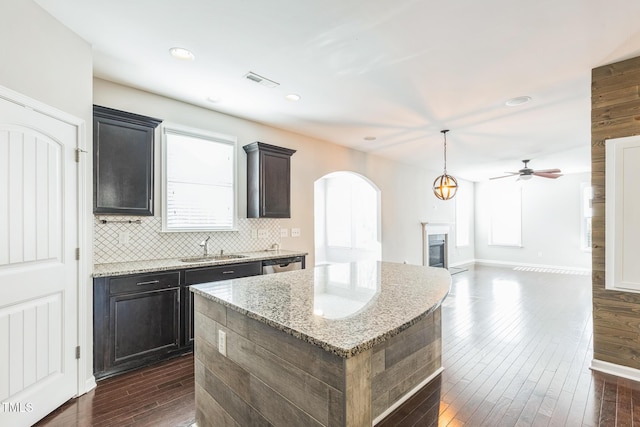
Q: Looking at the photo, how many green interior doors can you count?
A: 0